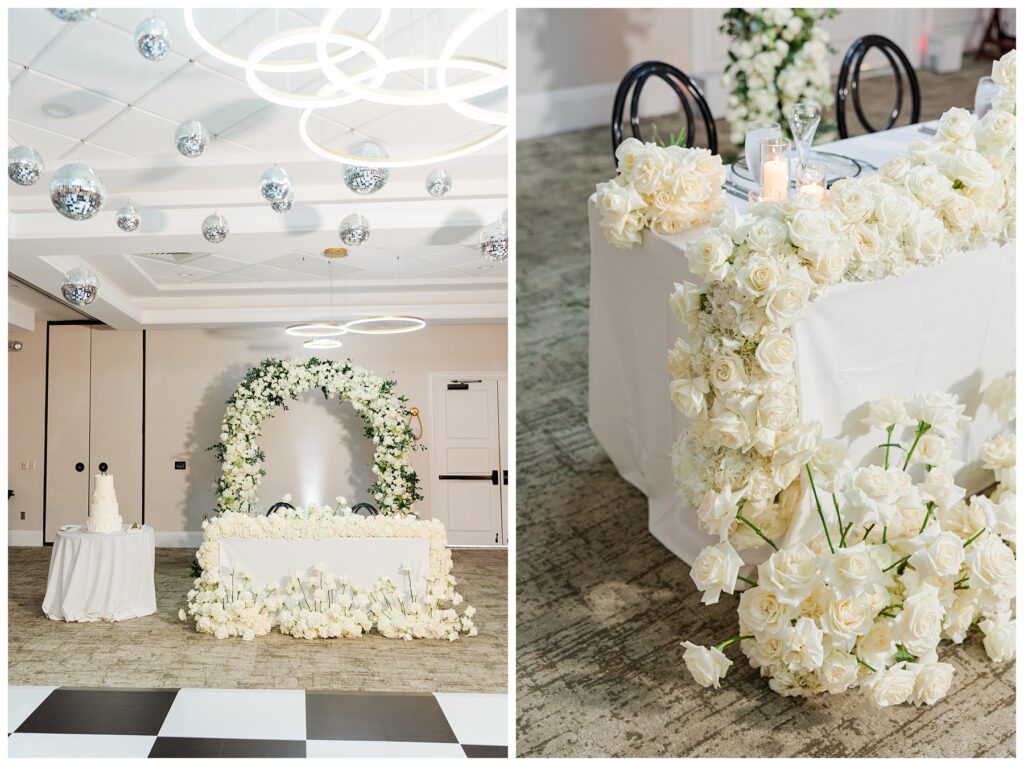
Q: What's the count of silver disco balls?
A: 14